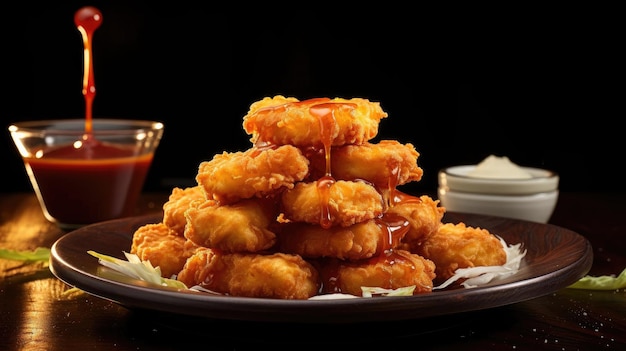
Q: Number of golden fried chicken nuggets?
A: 12